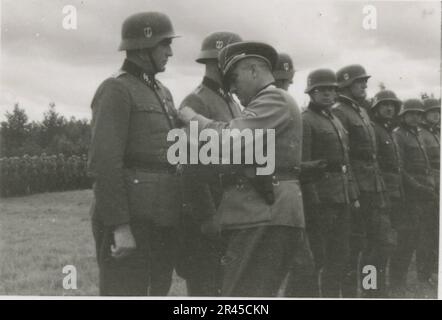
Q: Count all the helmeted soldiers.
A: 8